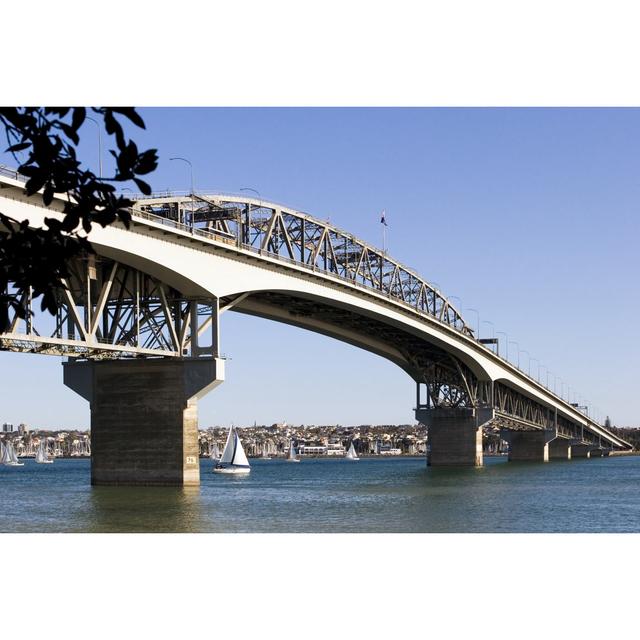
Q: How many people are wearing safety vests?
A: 0